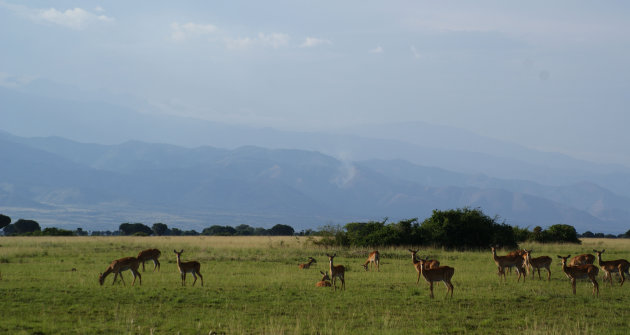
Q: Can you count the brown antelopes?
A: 15